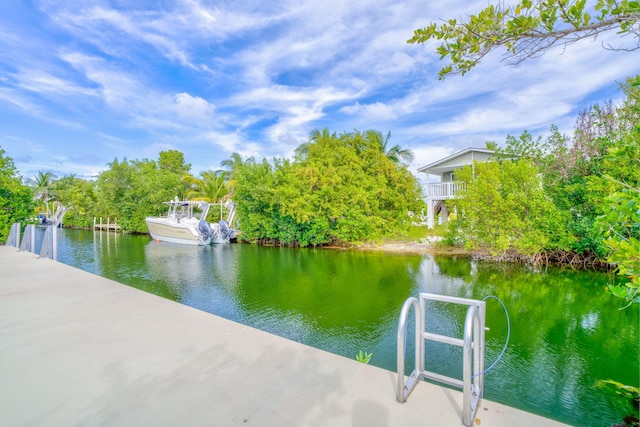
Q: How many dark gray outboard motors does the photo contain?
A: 2